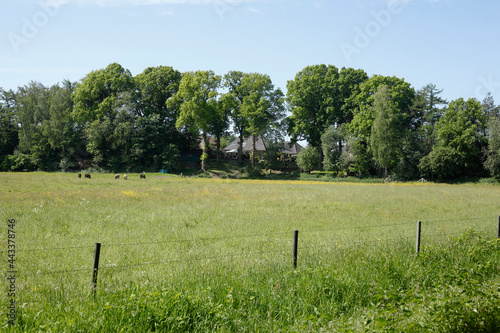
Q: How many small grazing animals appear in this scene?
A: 5